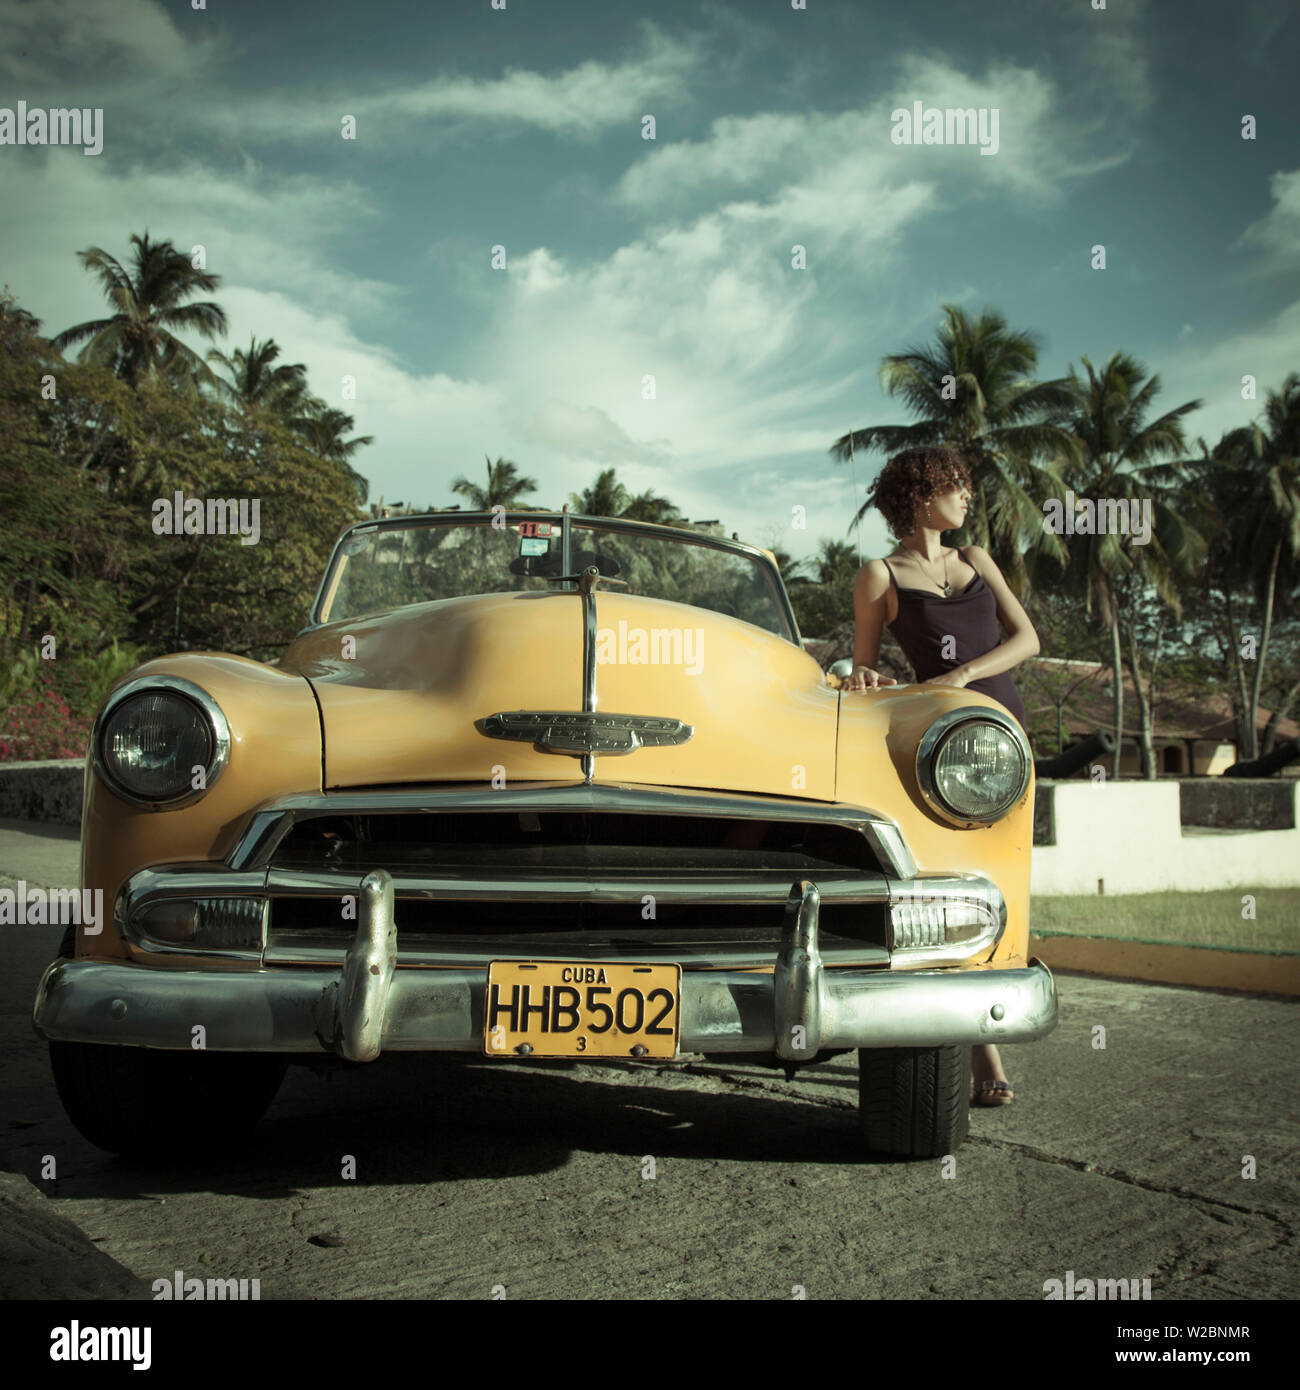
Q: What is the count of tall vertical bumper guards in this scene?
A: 2